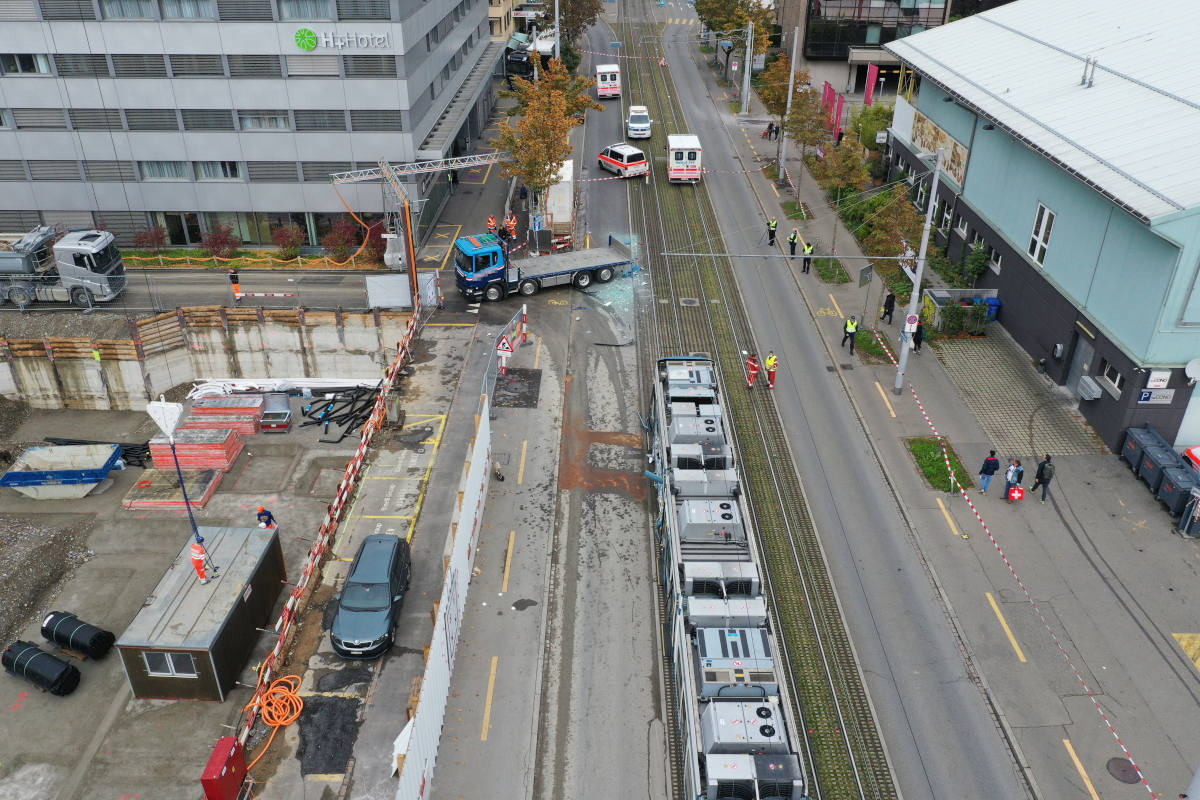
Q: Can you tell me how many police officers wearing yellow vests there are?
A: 4